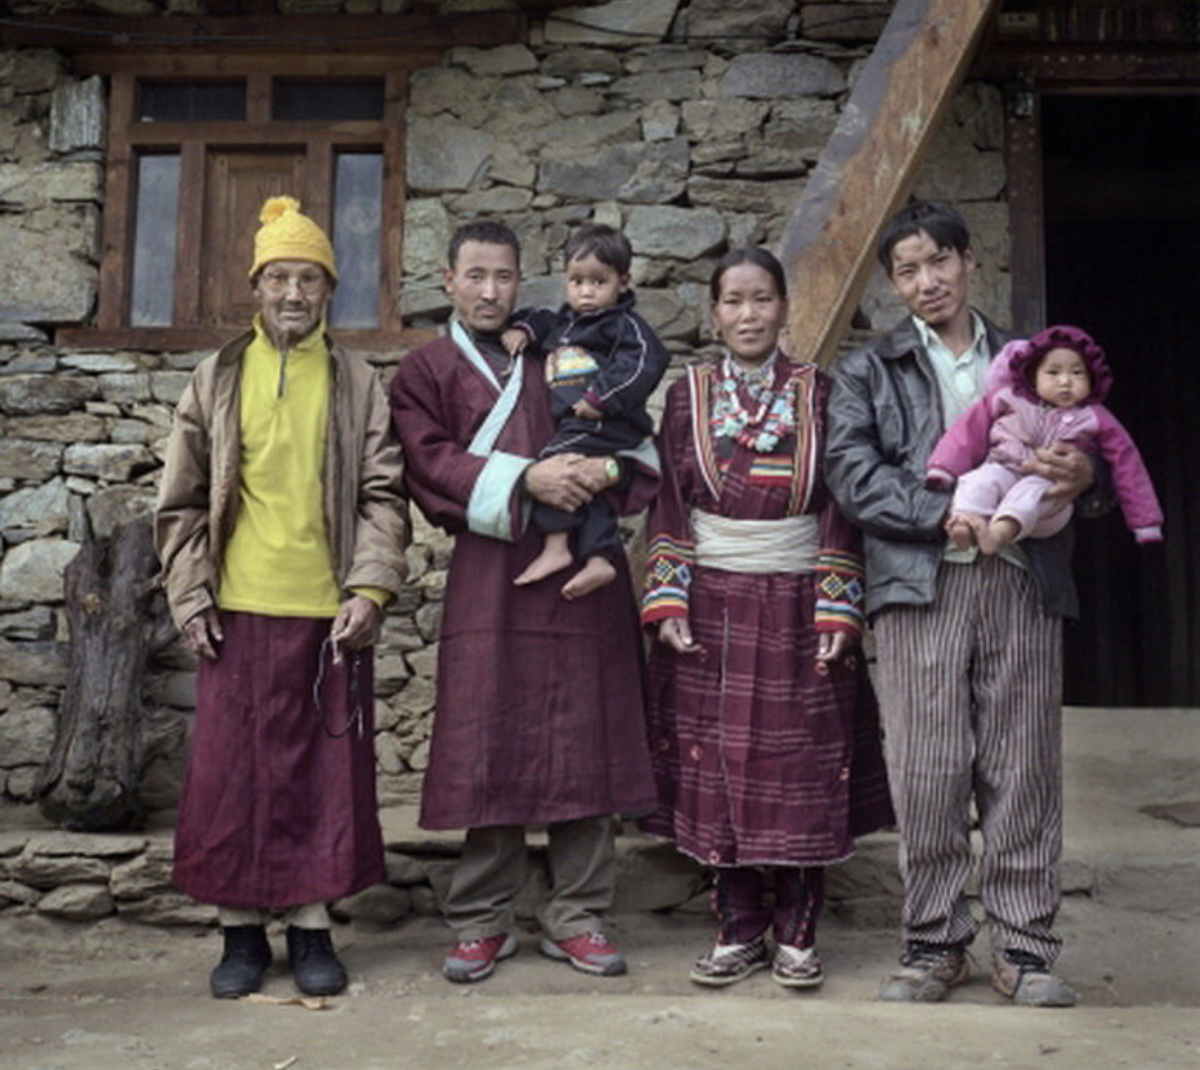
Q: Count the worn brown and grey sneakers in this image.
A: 2